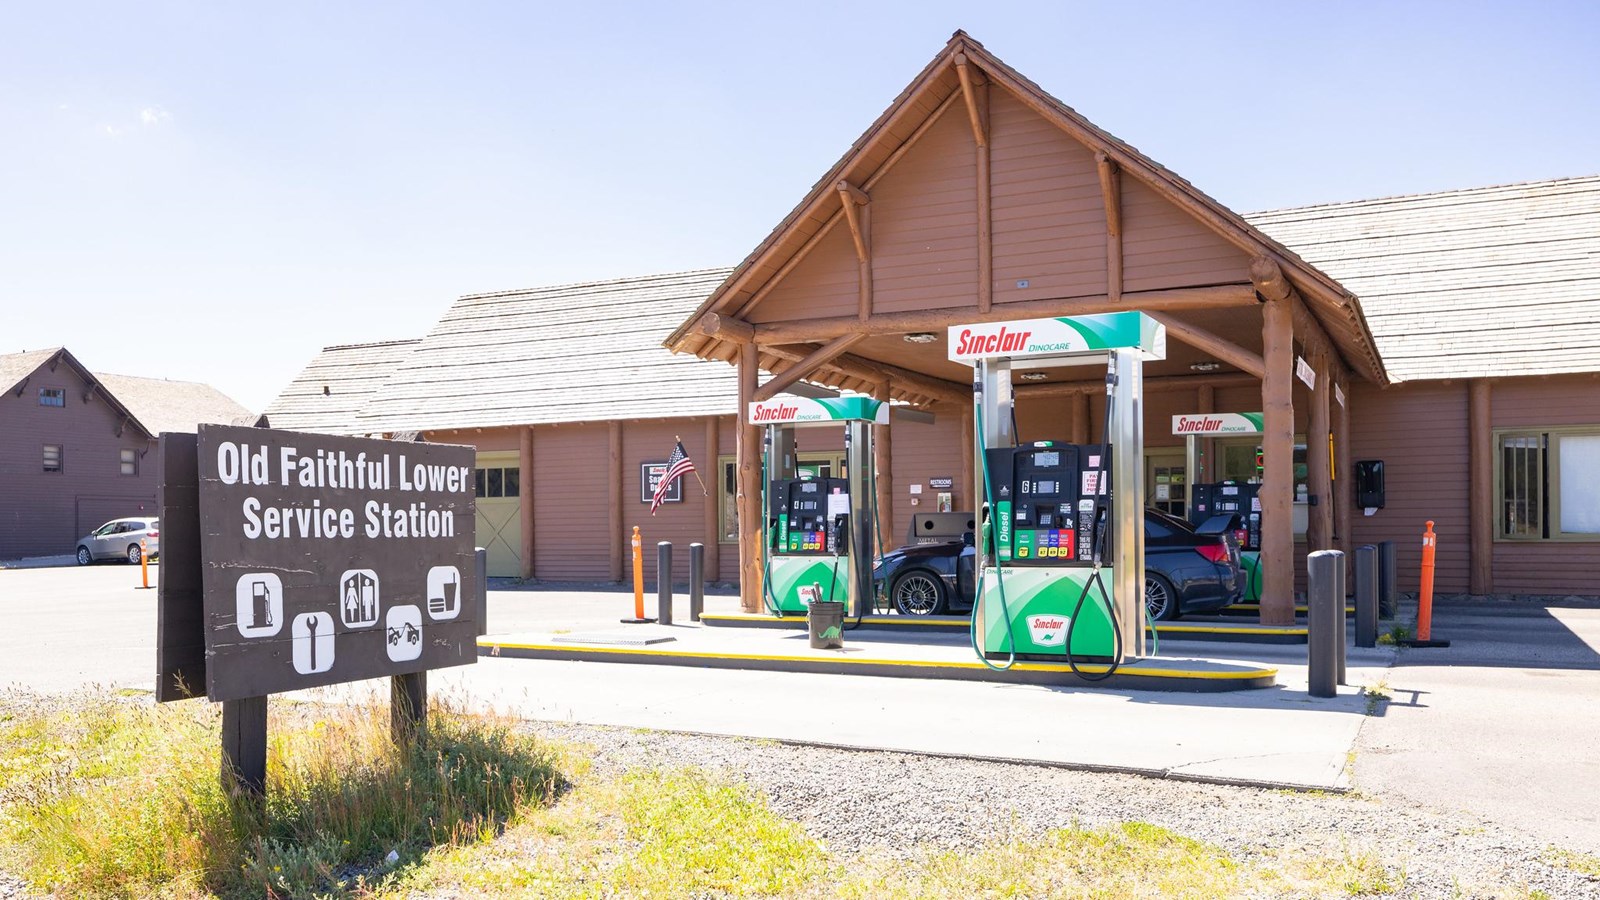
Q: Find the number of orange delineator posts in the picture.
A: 3